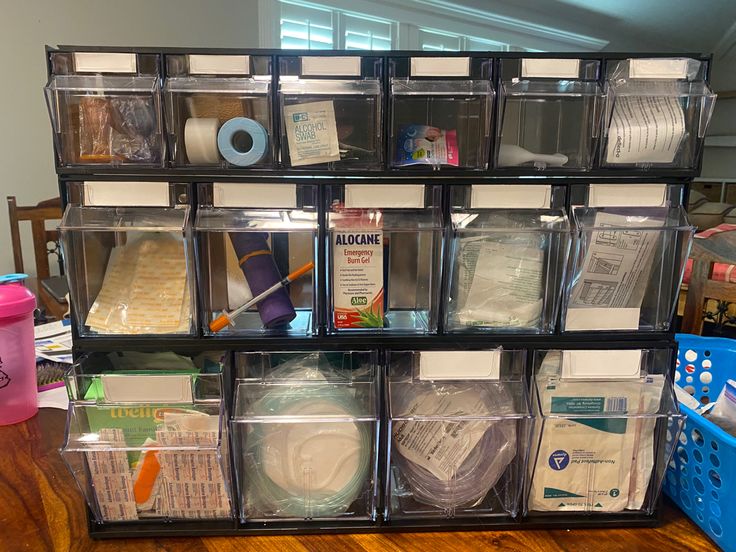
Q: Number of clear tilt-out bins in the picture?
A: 15